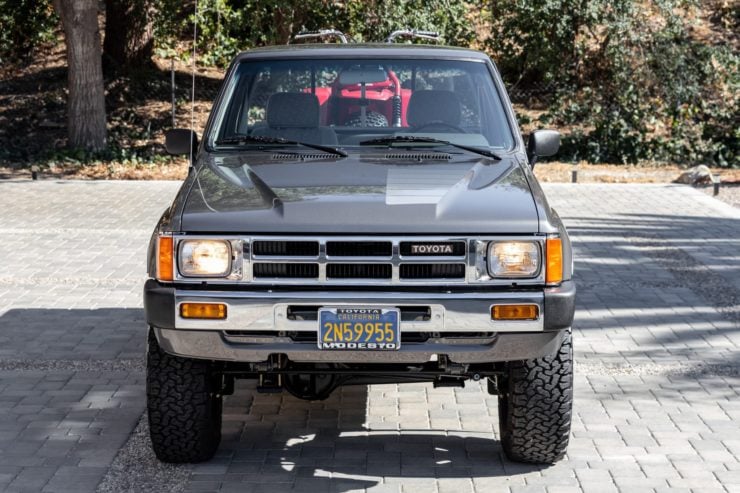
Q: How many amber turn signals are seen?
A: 4